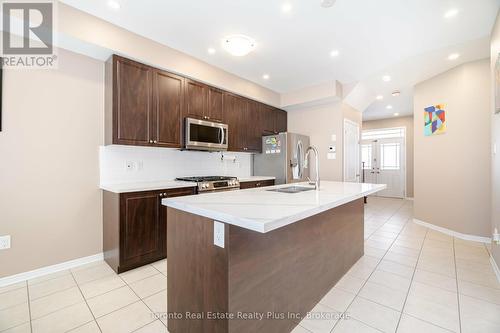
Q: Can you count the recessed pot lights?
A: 11